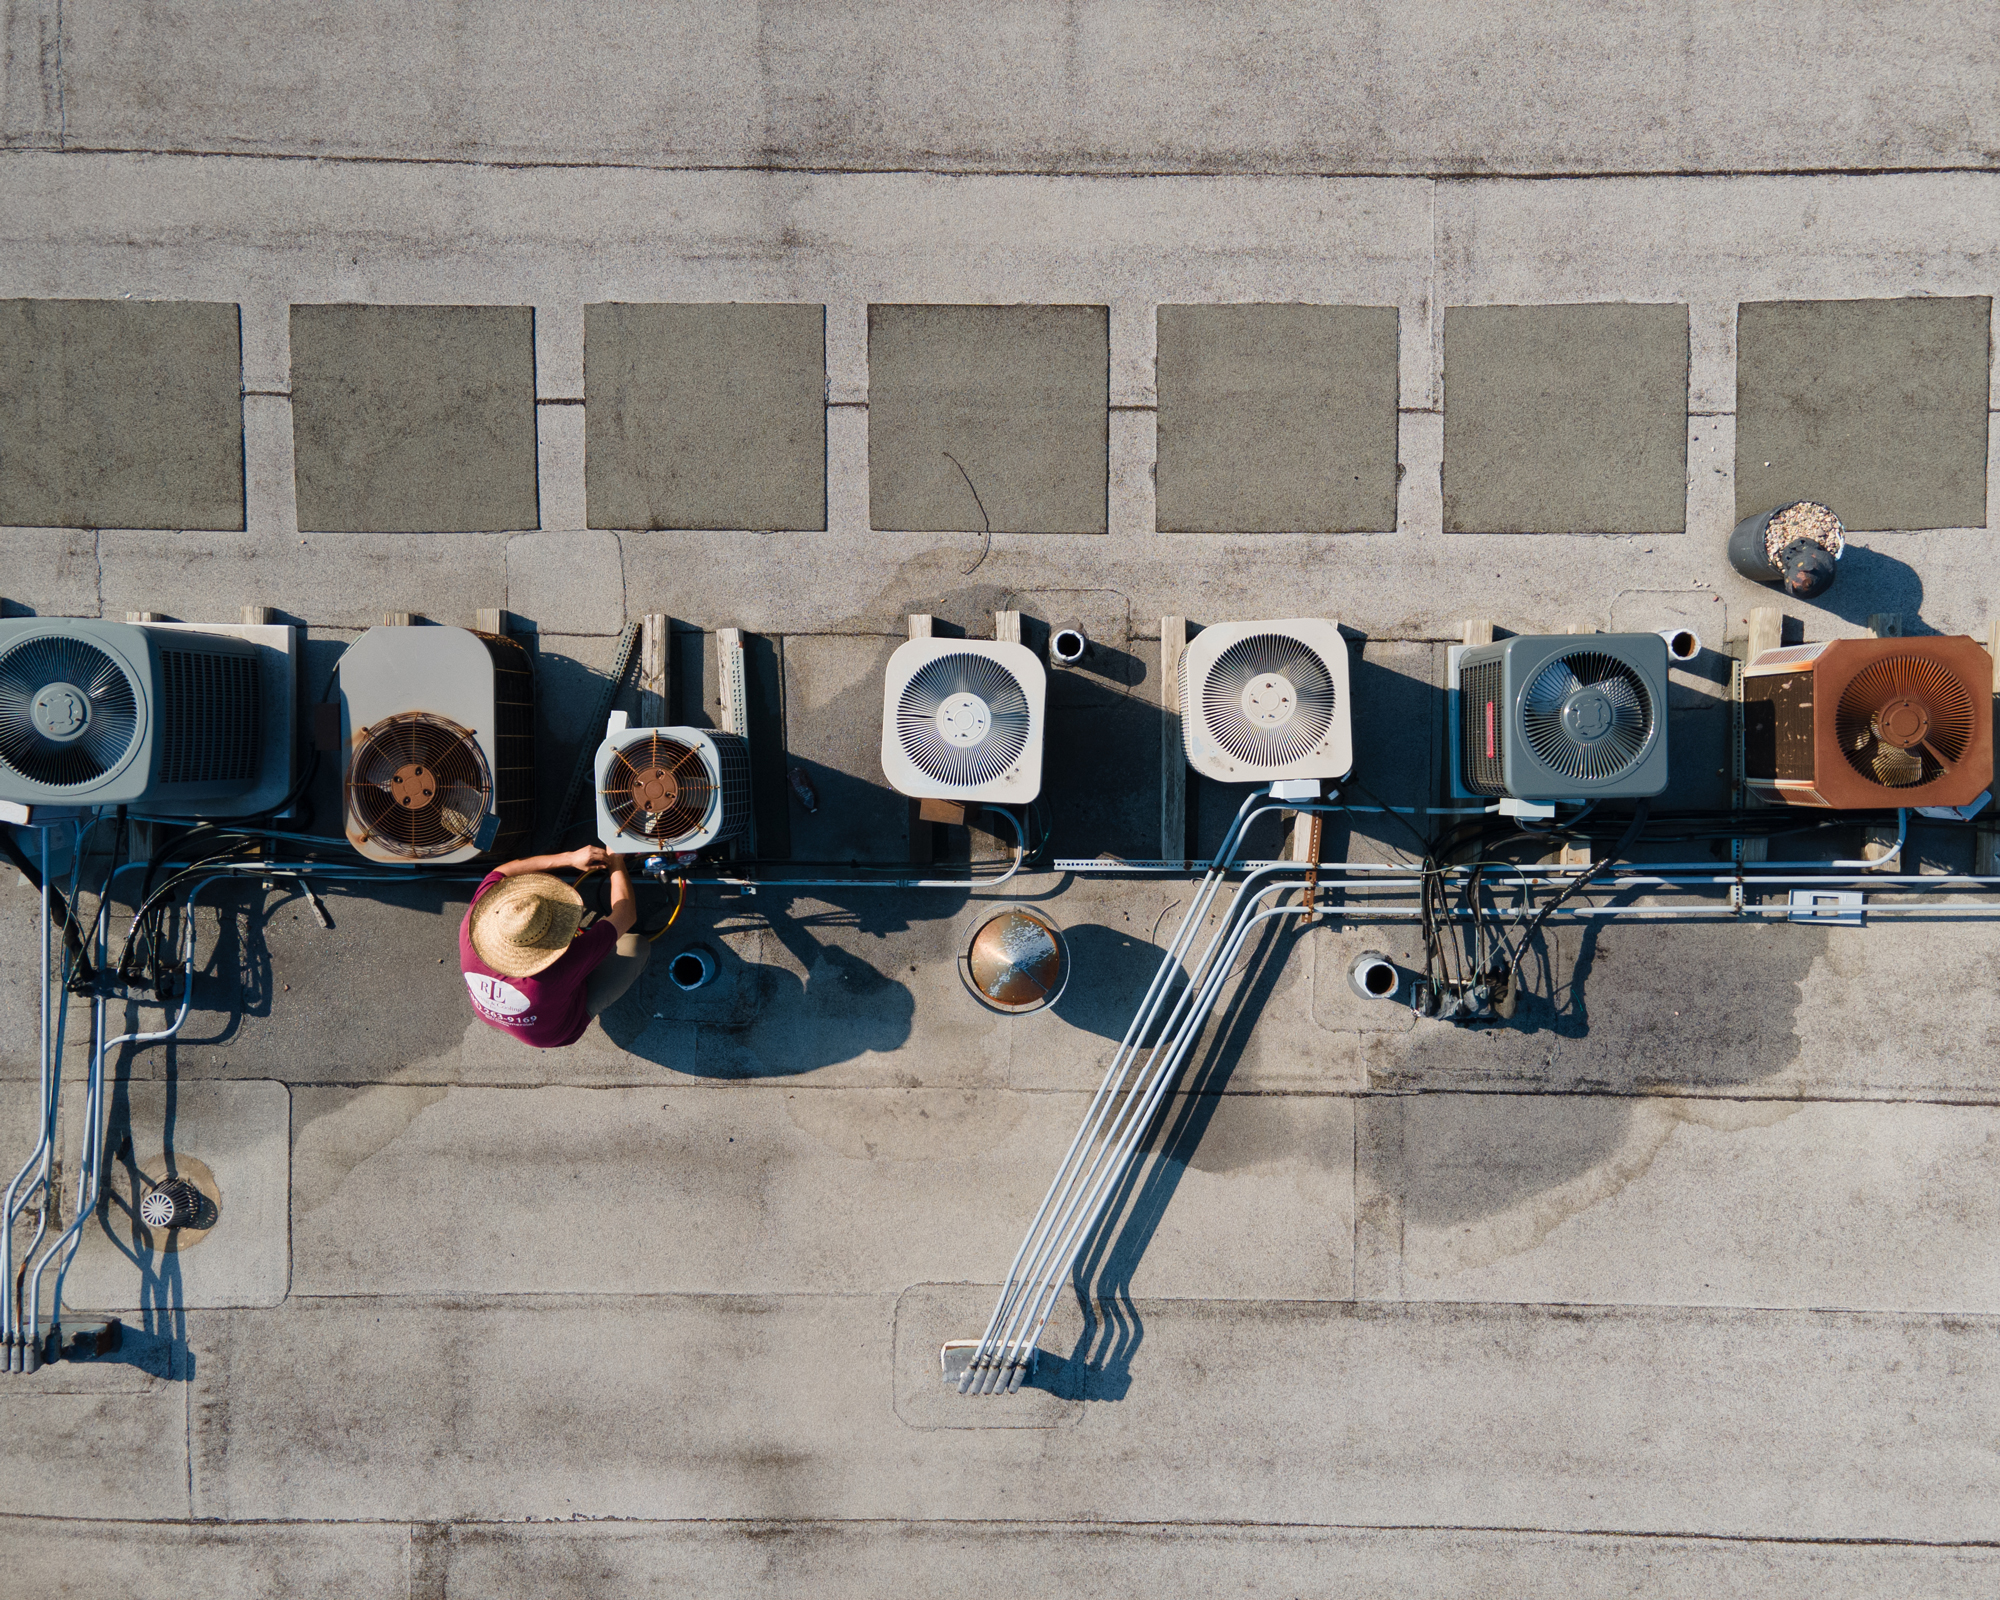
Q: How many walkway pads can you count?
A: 7